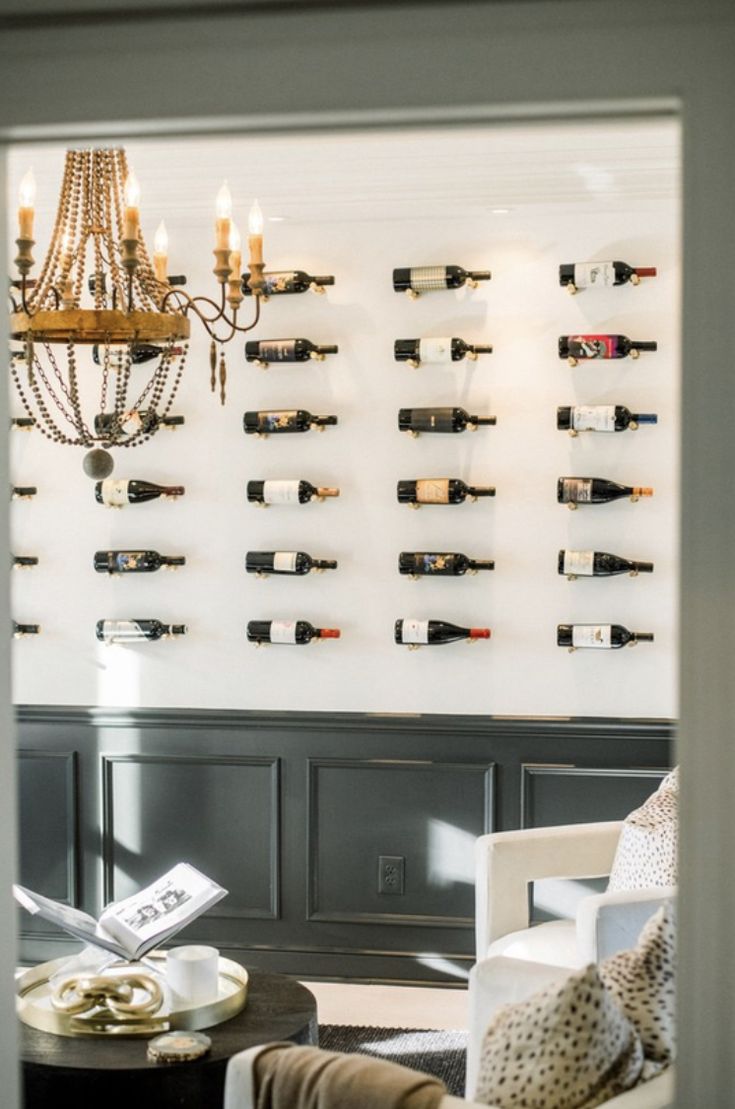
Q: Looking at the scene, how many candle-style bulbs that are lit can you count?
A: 7